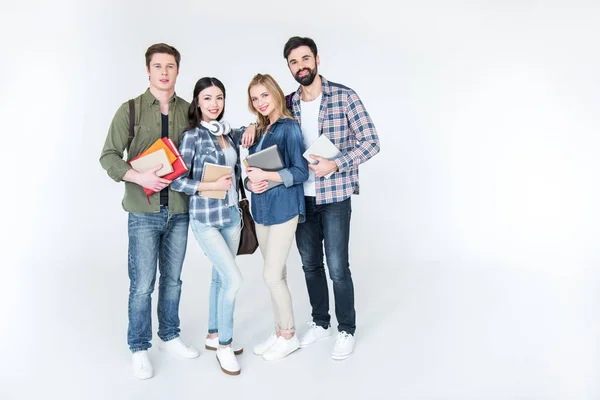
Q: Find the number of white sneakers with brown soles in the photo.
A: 2